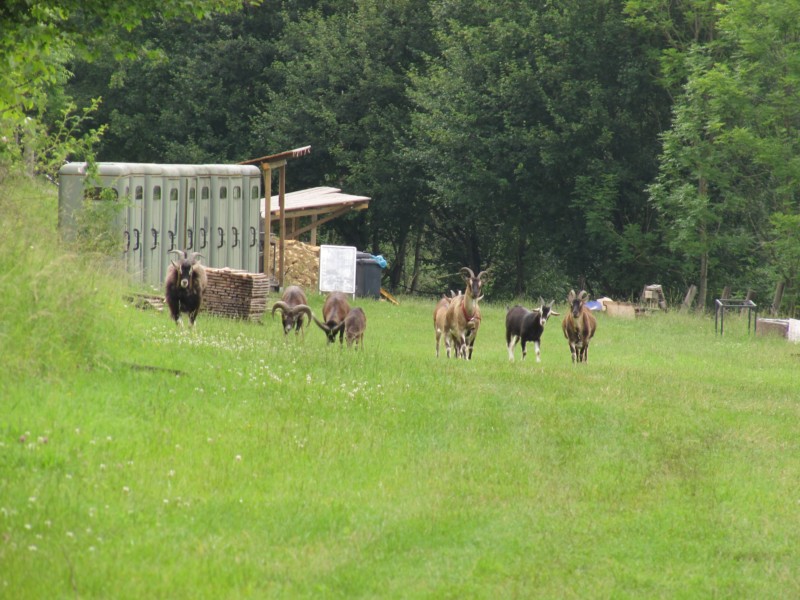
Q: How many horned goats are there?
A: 6